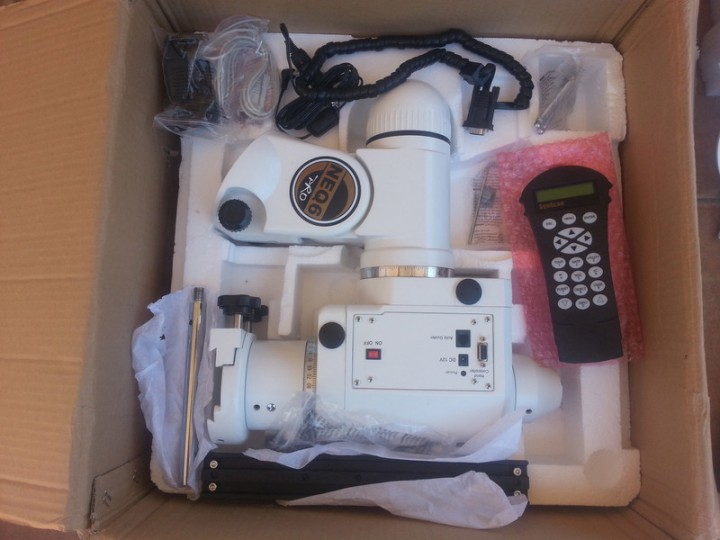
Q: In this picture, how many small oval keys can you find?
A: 15